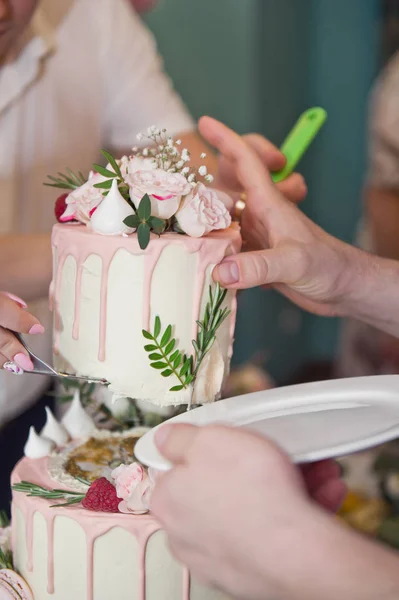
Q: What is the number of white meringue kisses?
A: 4